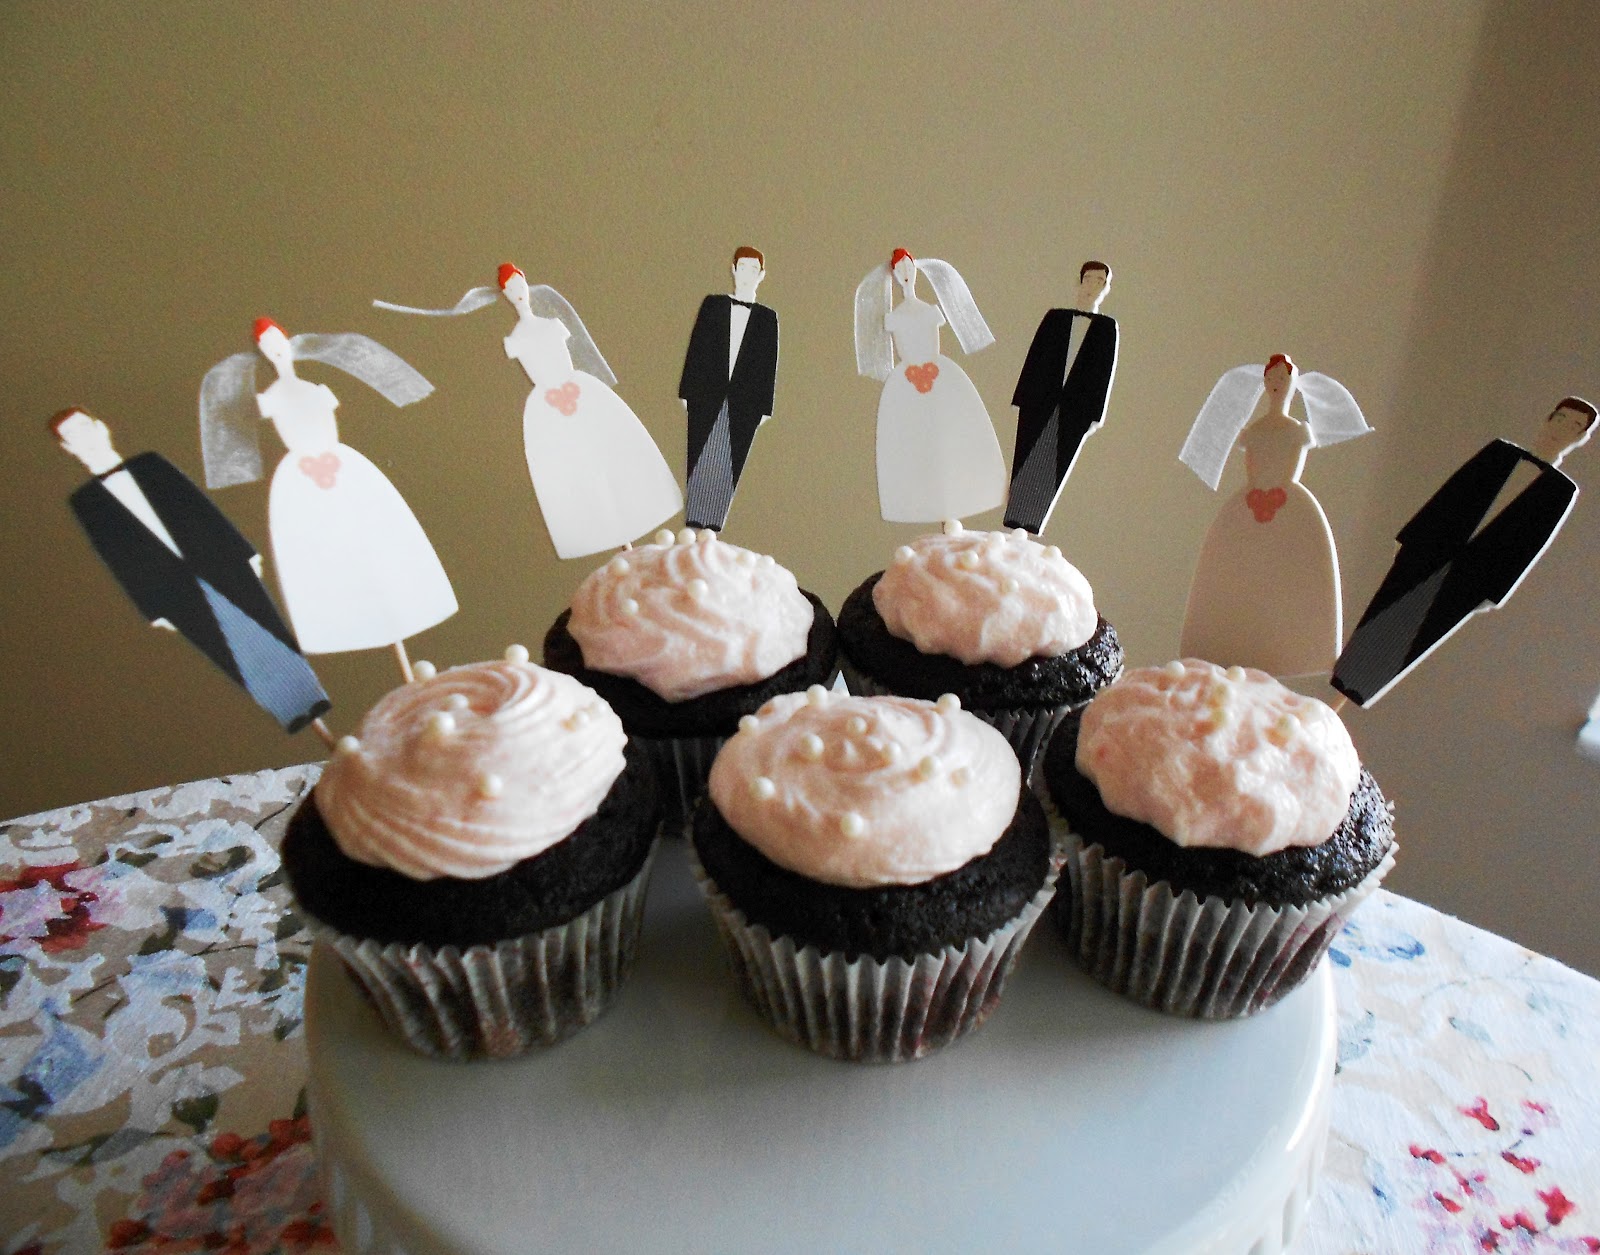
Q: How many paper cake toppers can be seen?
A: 8